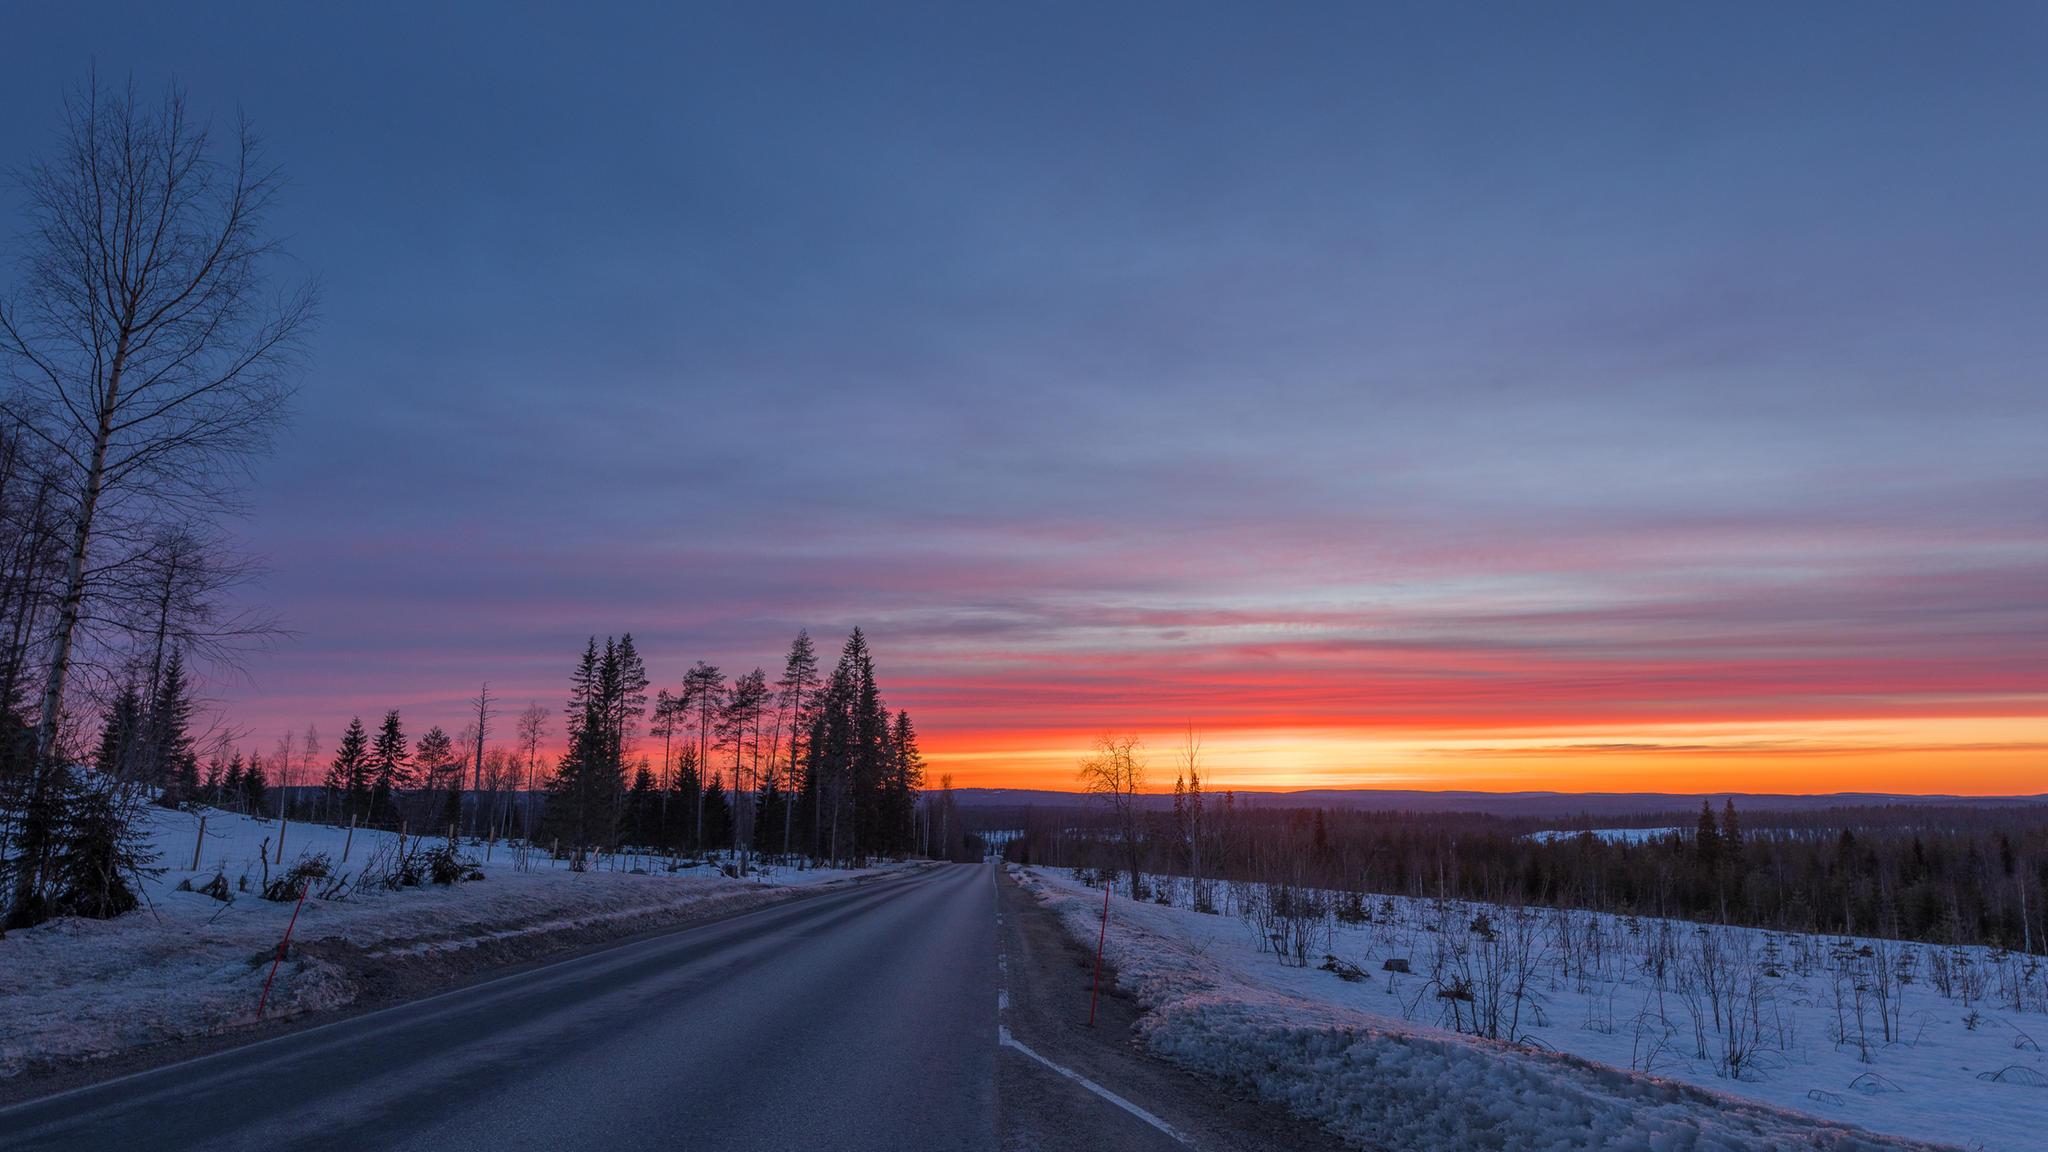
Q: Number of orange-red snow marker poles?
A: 2